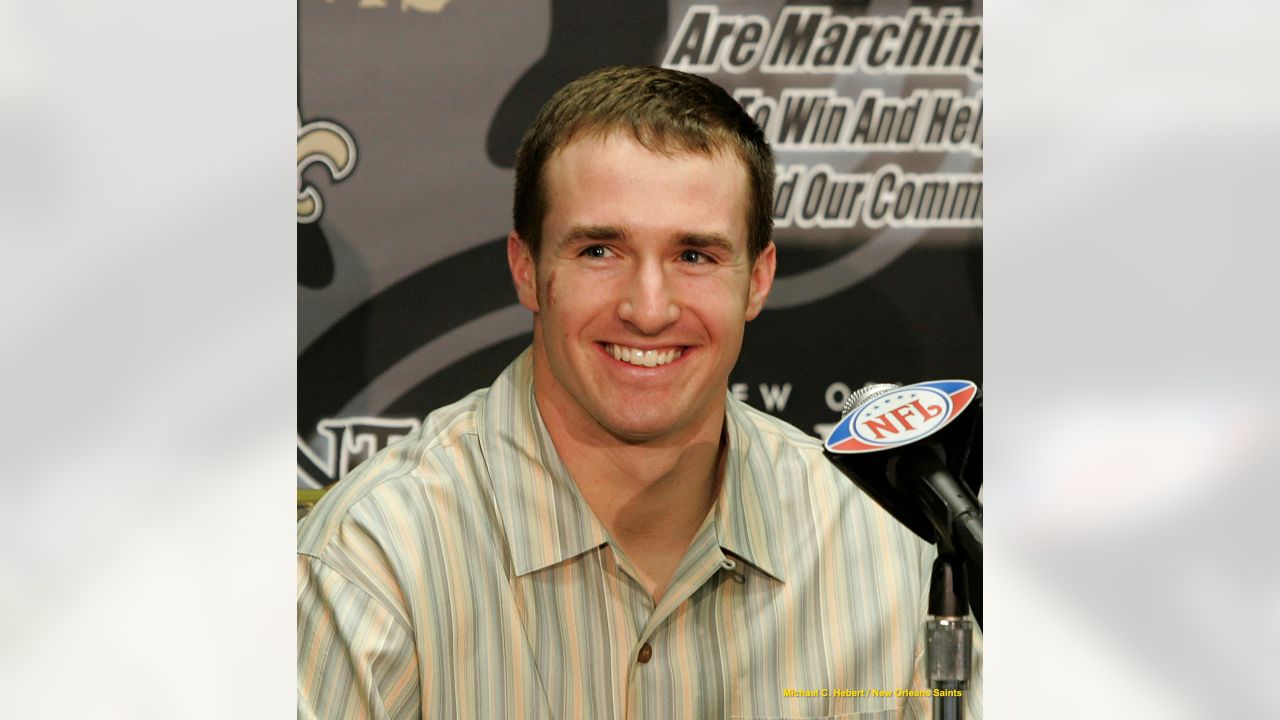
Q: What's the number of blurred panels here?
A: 2